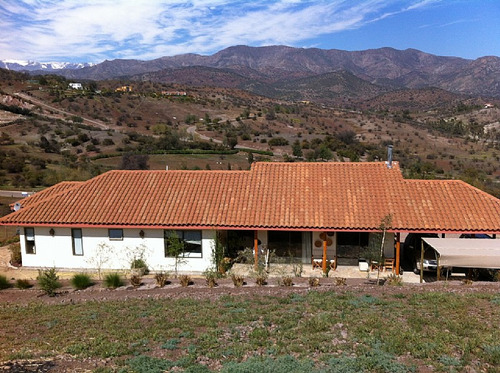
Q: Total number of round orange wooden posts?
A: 3